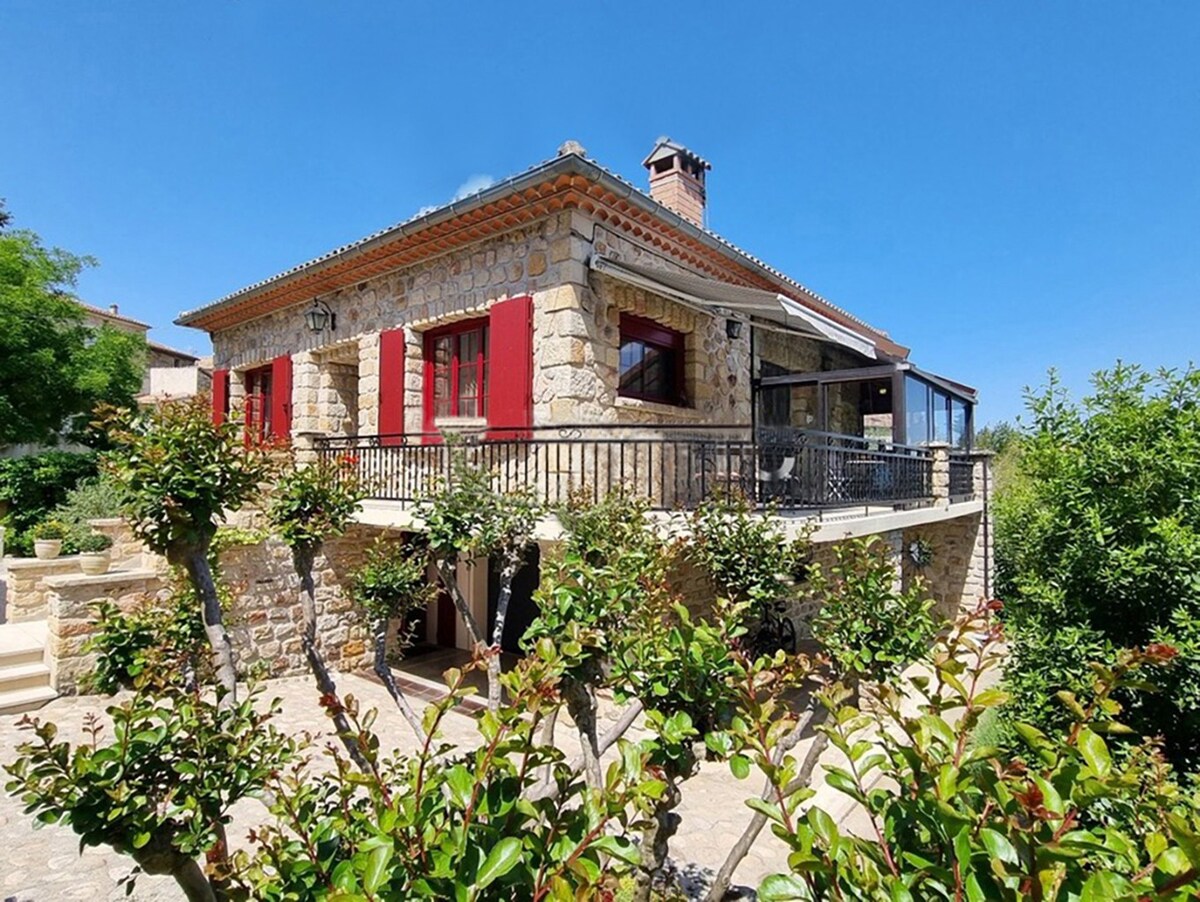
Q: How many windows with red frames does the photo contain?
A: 3